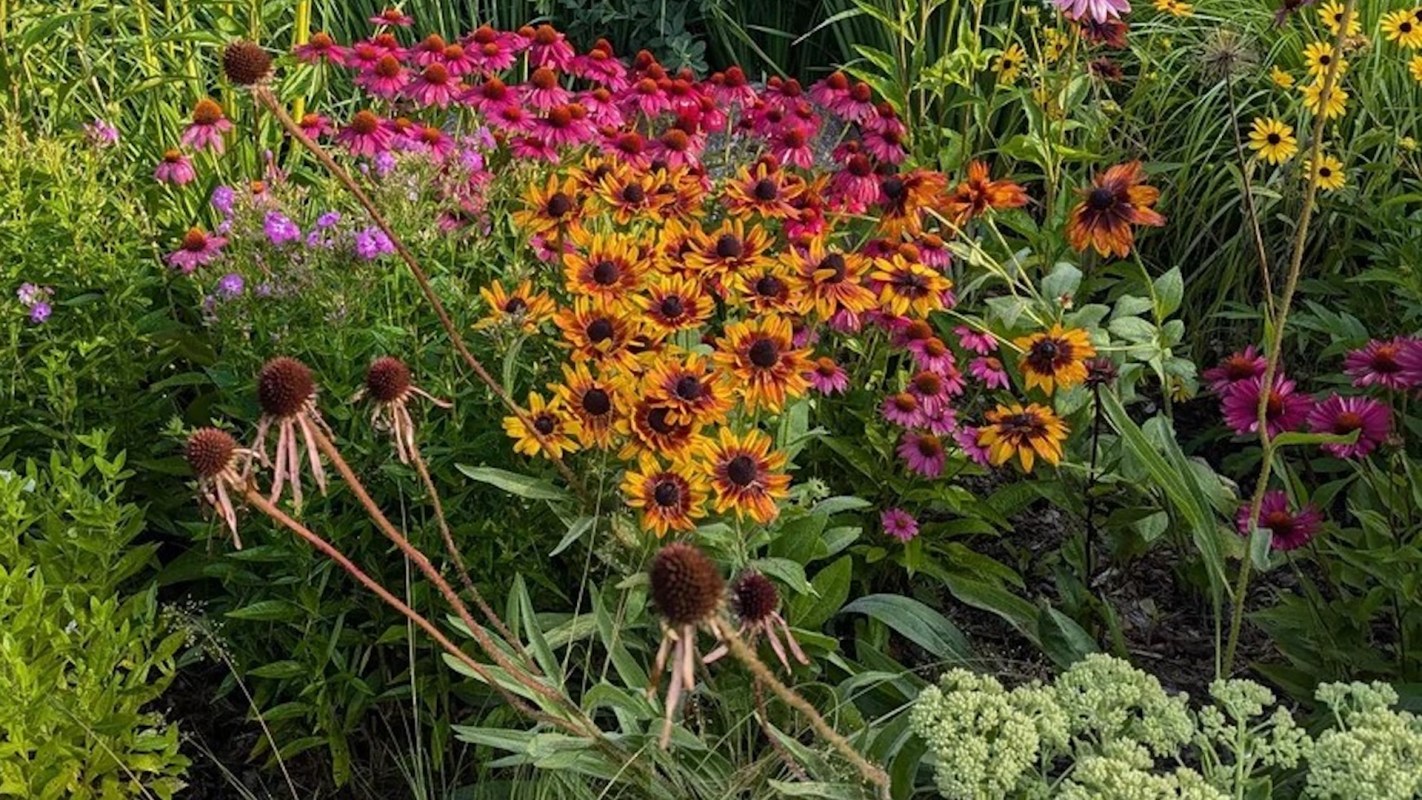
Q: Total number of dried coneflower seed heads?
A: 6